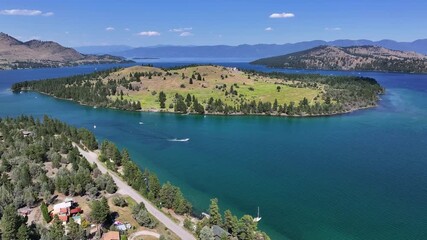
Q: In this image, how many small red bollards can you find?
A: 0